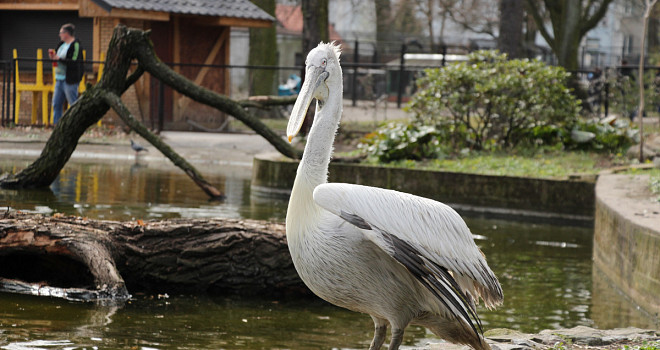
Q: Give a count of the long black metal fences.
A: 1